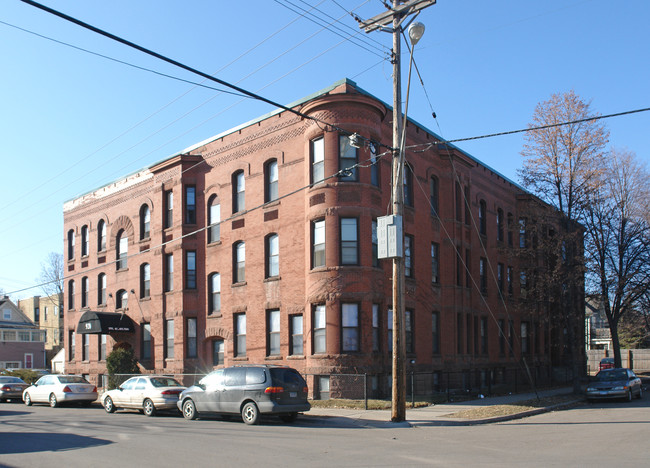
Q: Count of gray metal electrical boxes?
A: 1